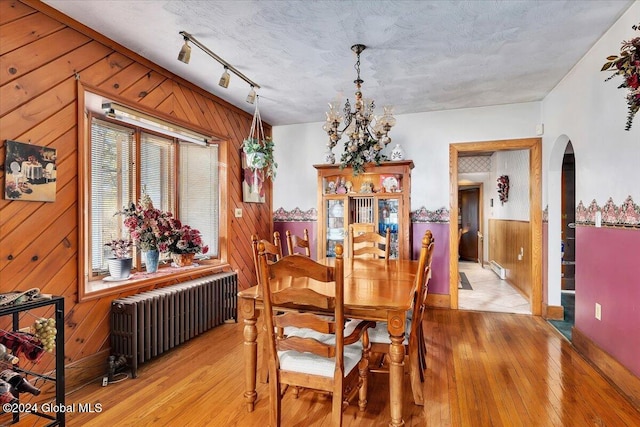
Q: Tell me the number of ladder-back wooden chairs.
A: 6